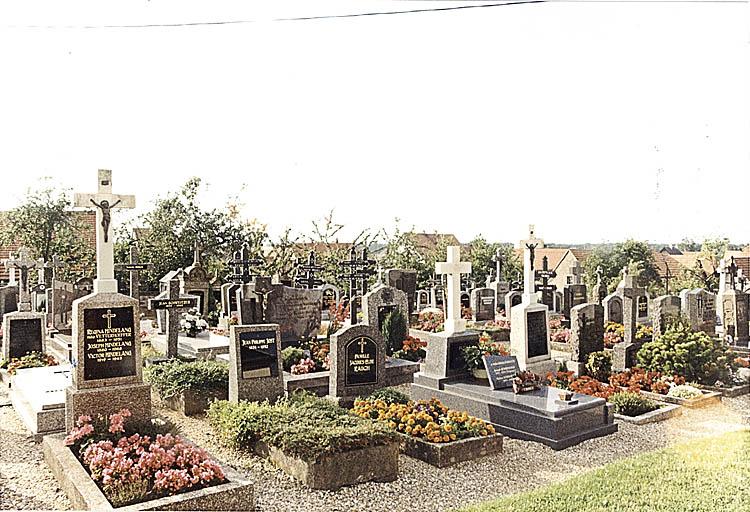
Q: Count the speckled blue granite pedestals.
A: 1